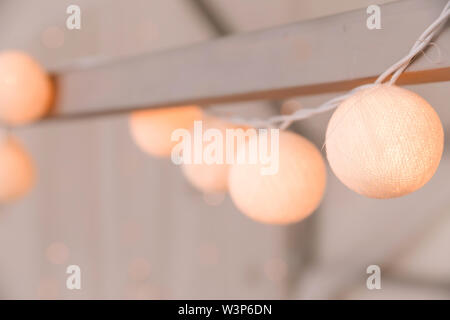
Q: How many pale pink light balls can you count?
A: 6